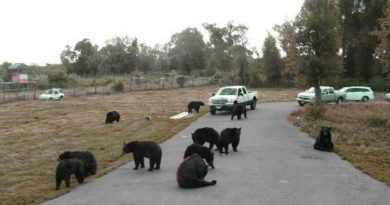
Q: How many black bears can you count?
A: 11